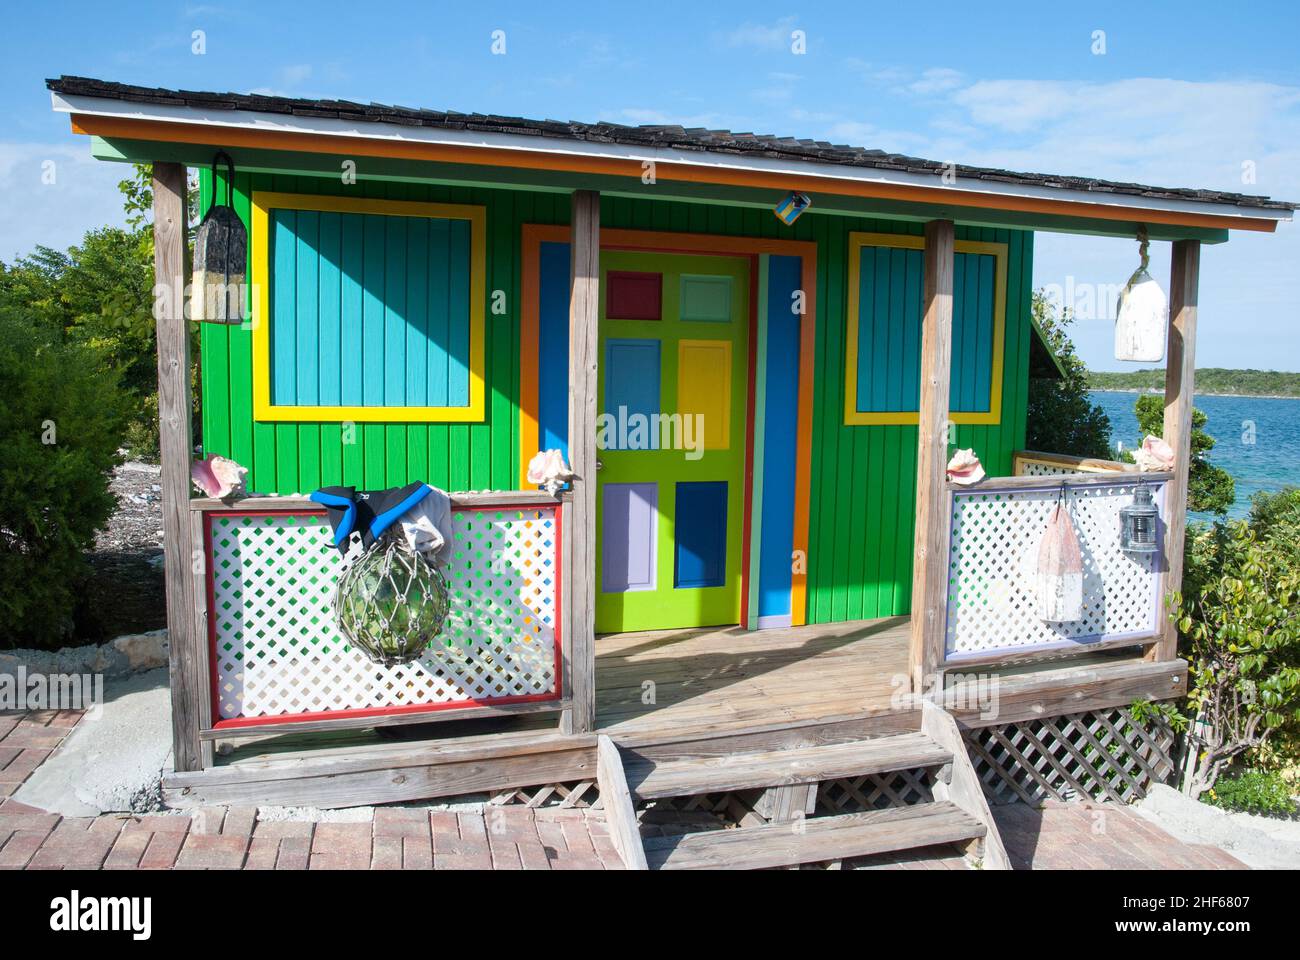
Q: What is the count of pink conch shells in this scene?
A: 4